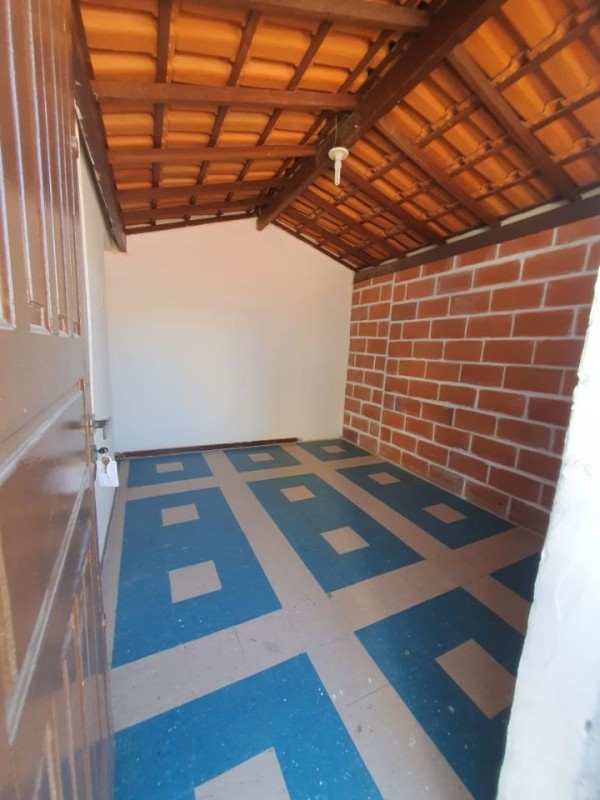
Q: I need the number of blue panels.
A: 9